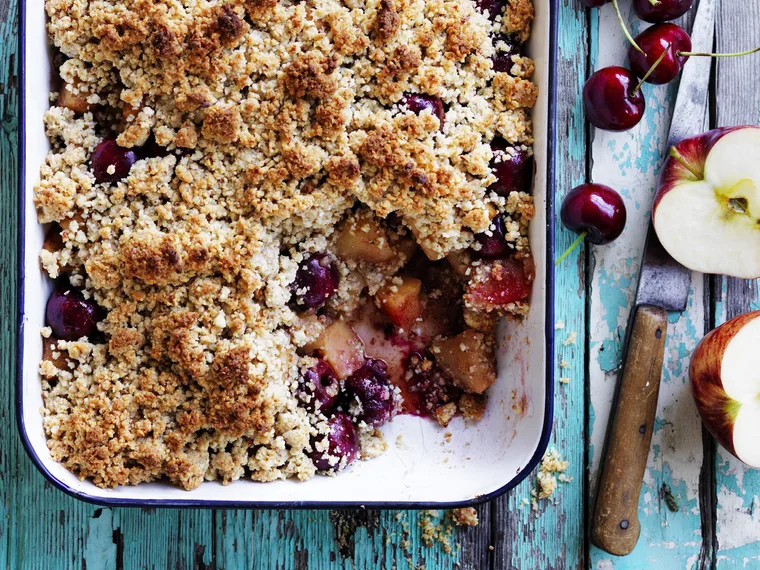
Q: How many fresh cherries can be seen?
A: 5